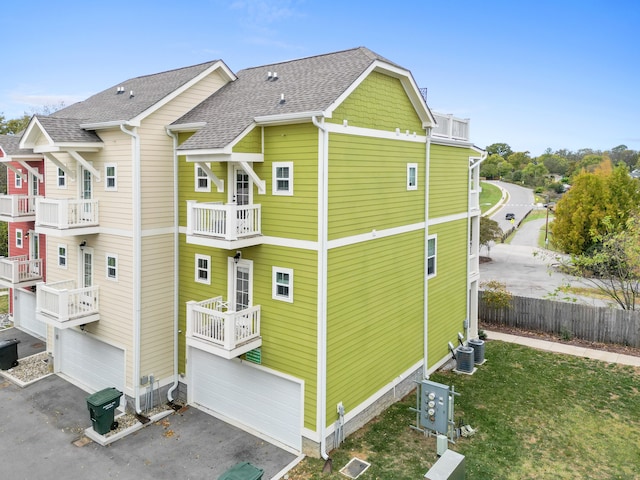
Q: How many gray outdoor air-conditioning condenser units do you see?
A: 2